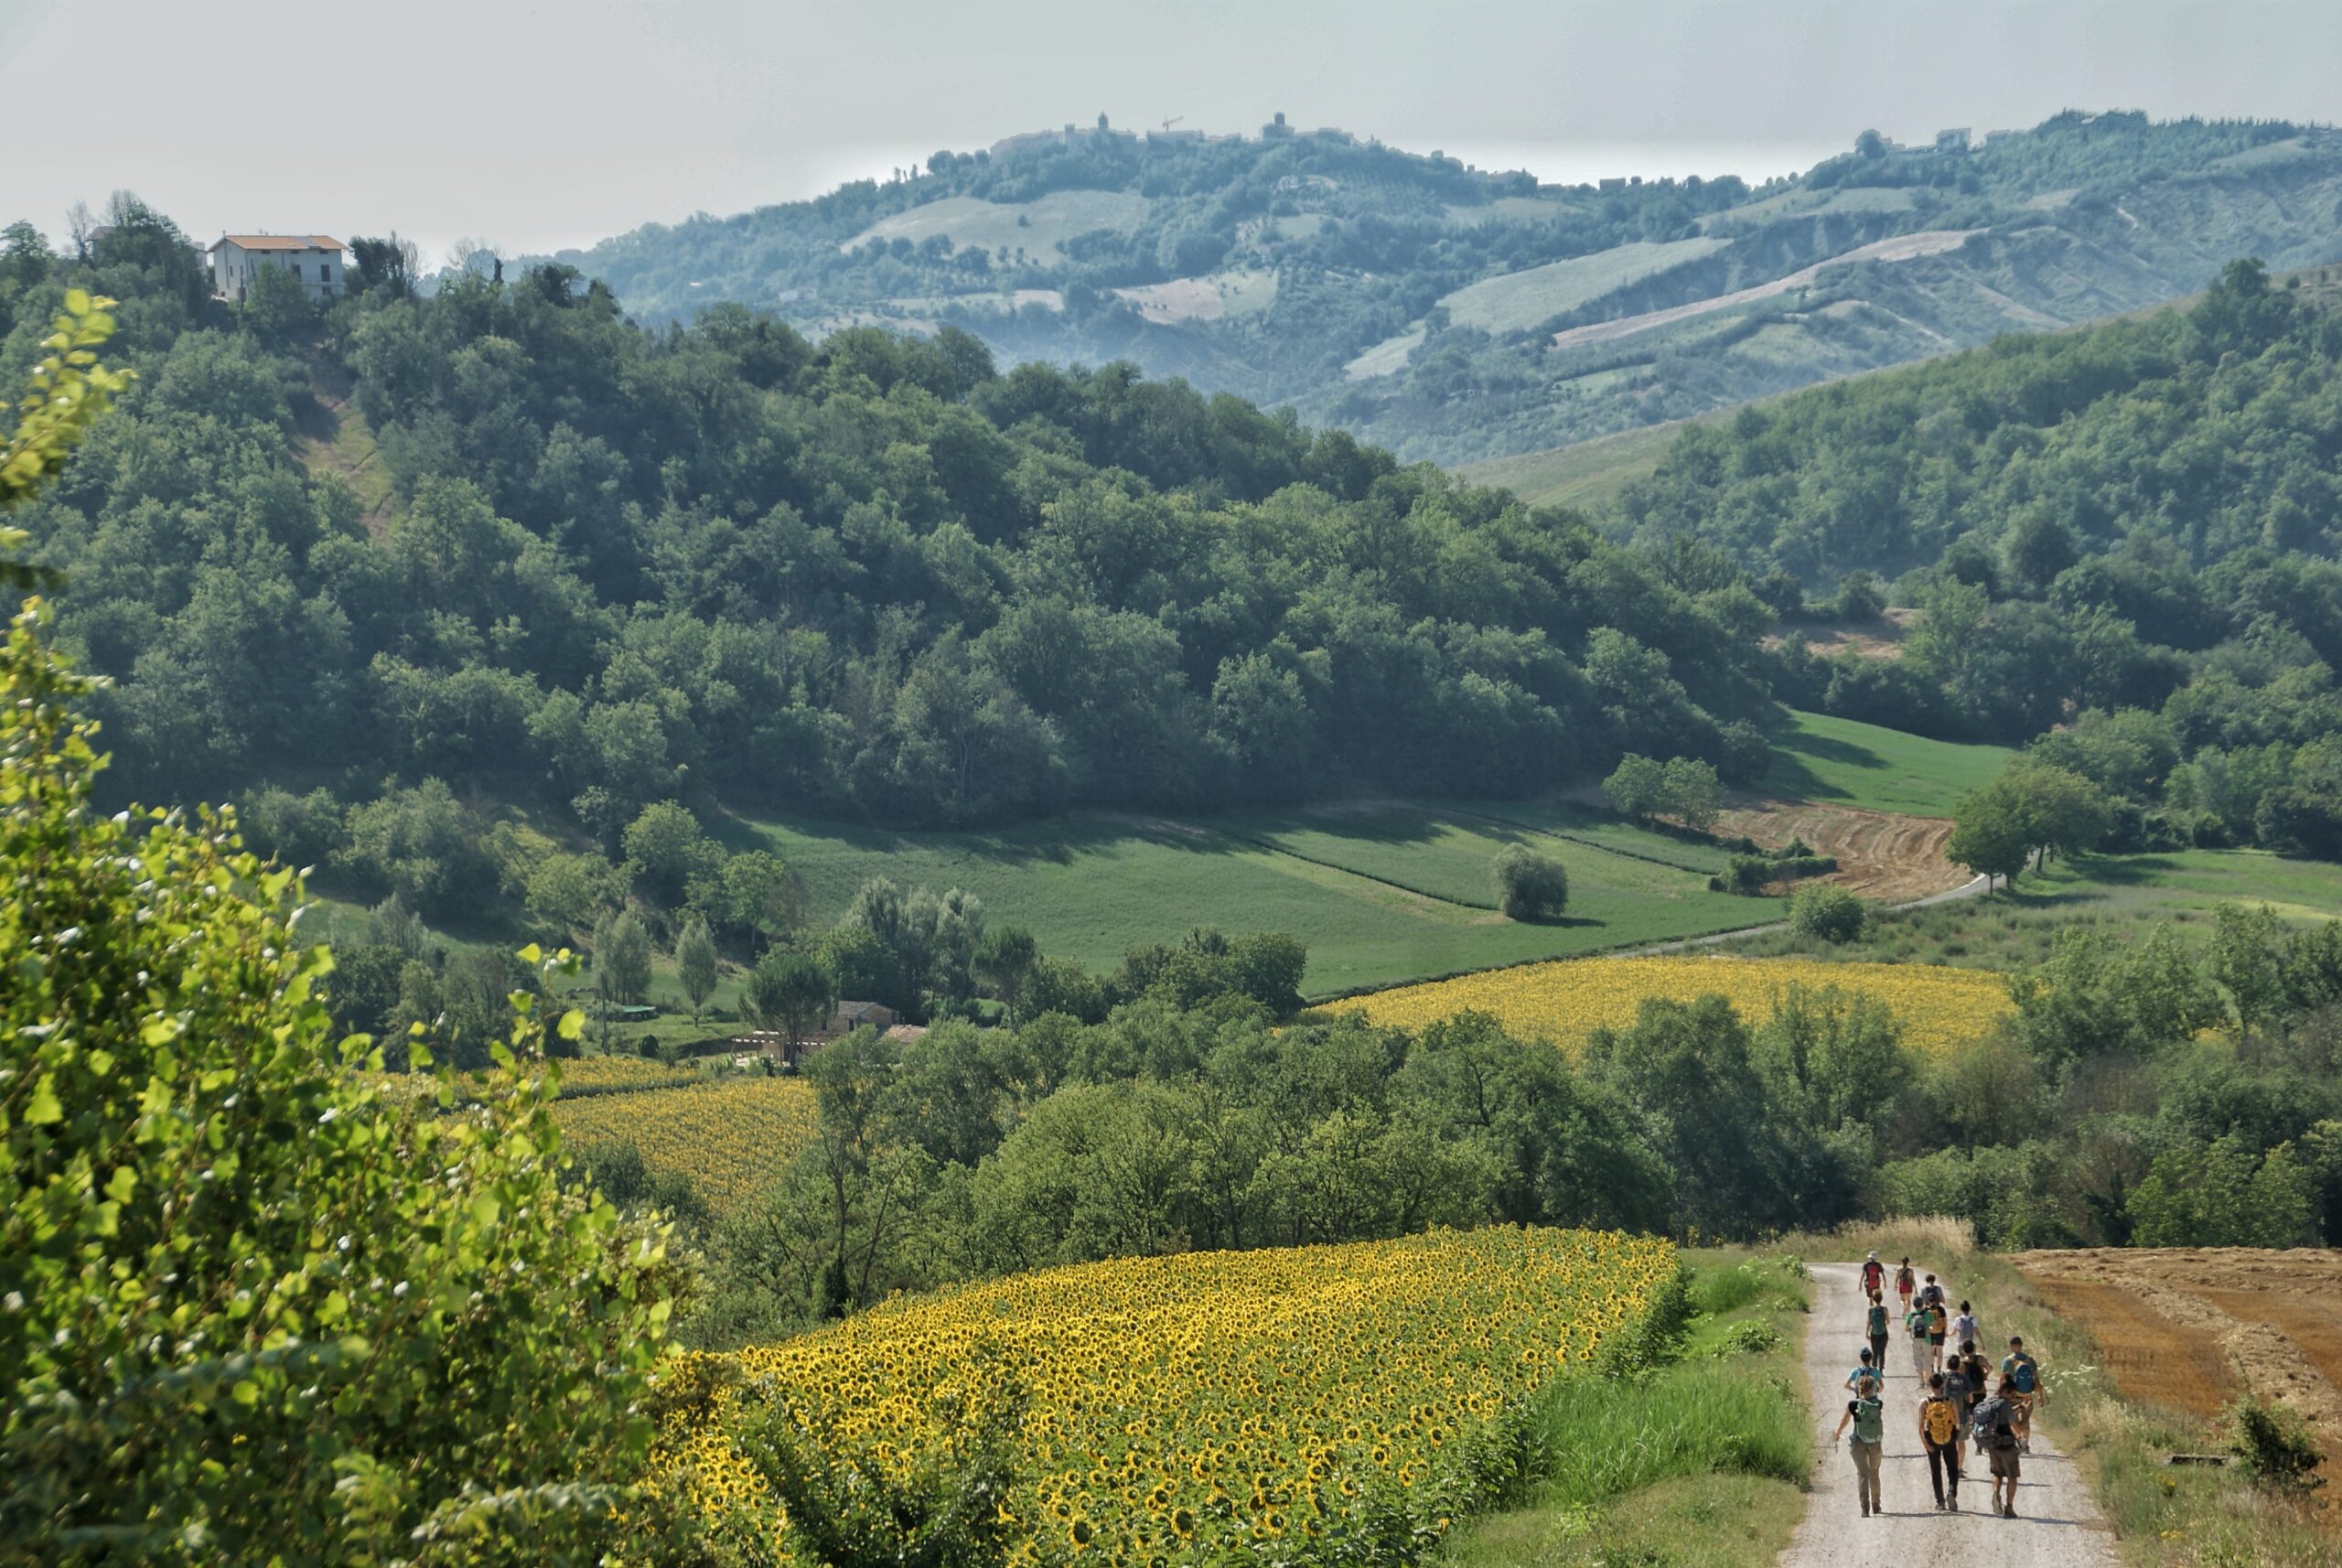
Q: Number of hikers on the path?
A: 14